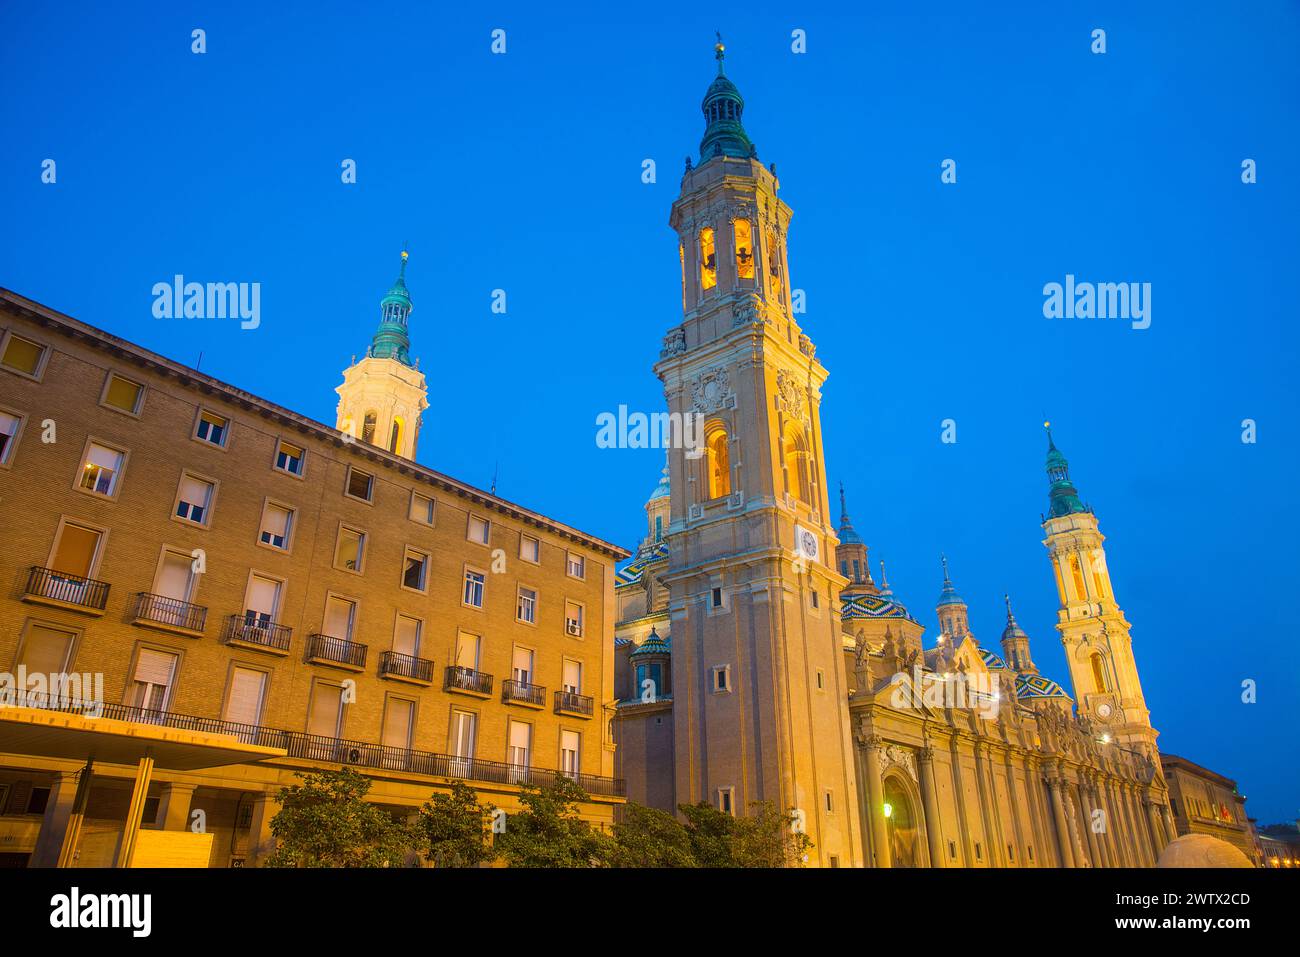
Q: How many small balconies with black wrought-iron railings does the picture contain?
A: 8